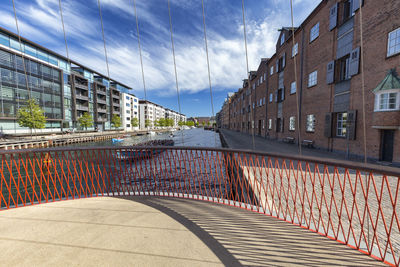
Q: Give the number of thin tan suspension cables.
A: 9